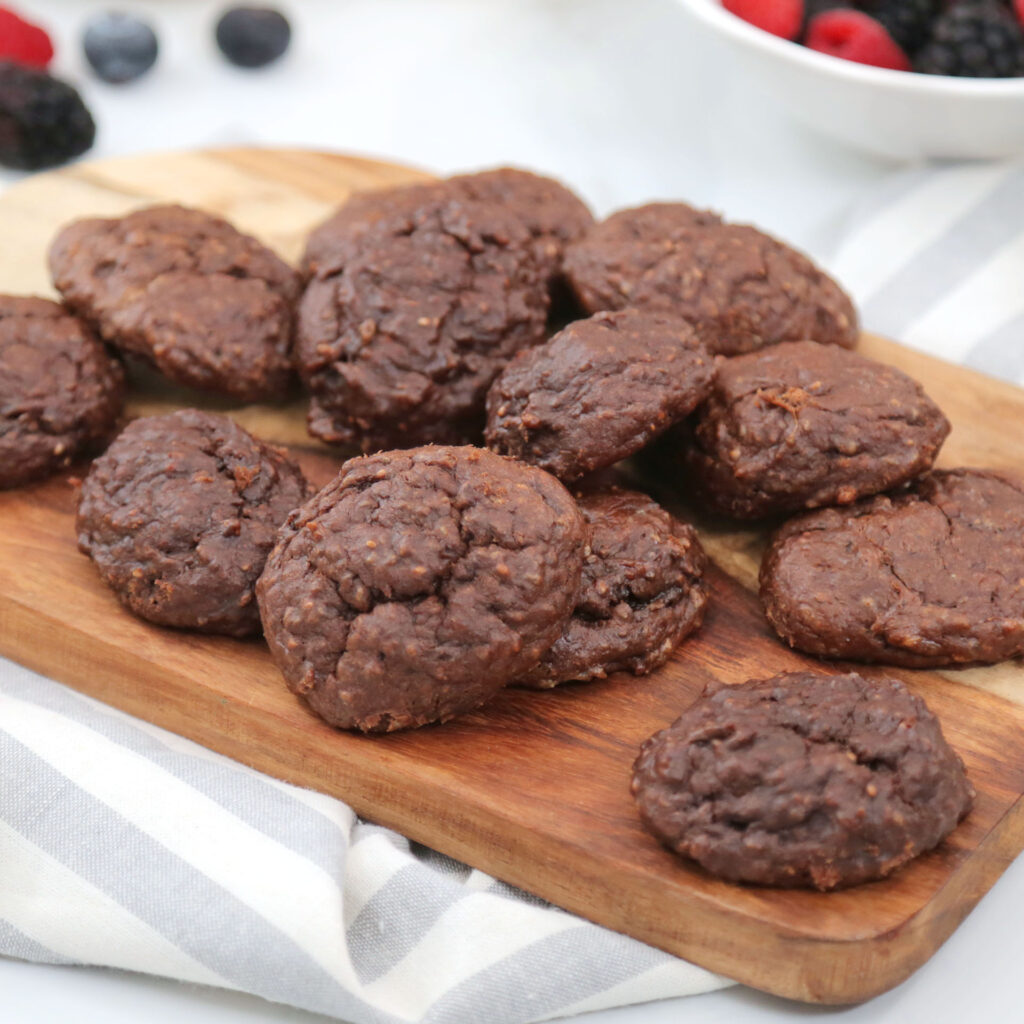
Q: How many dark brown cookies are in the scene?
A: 12